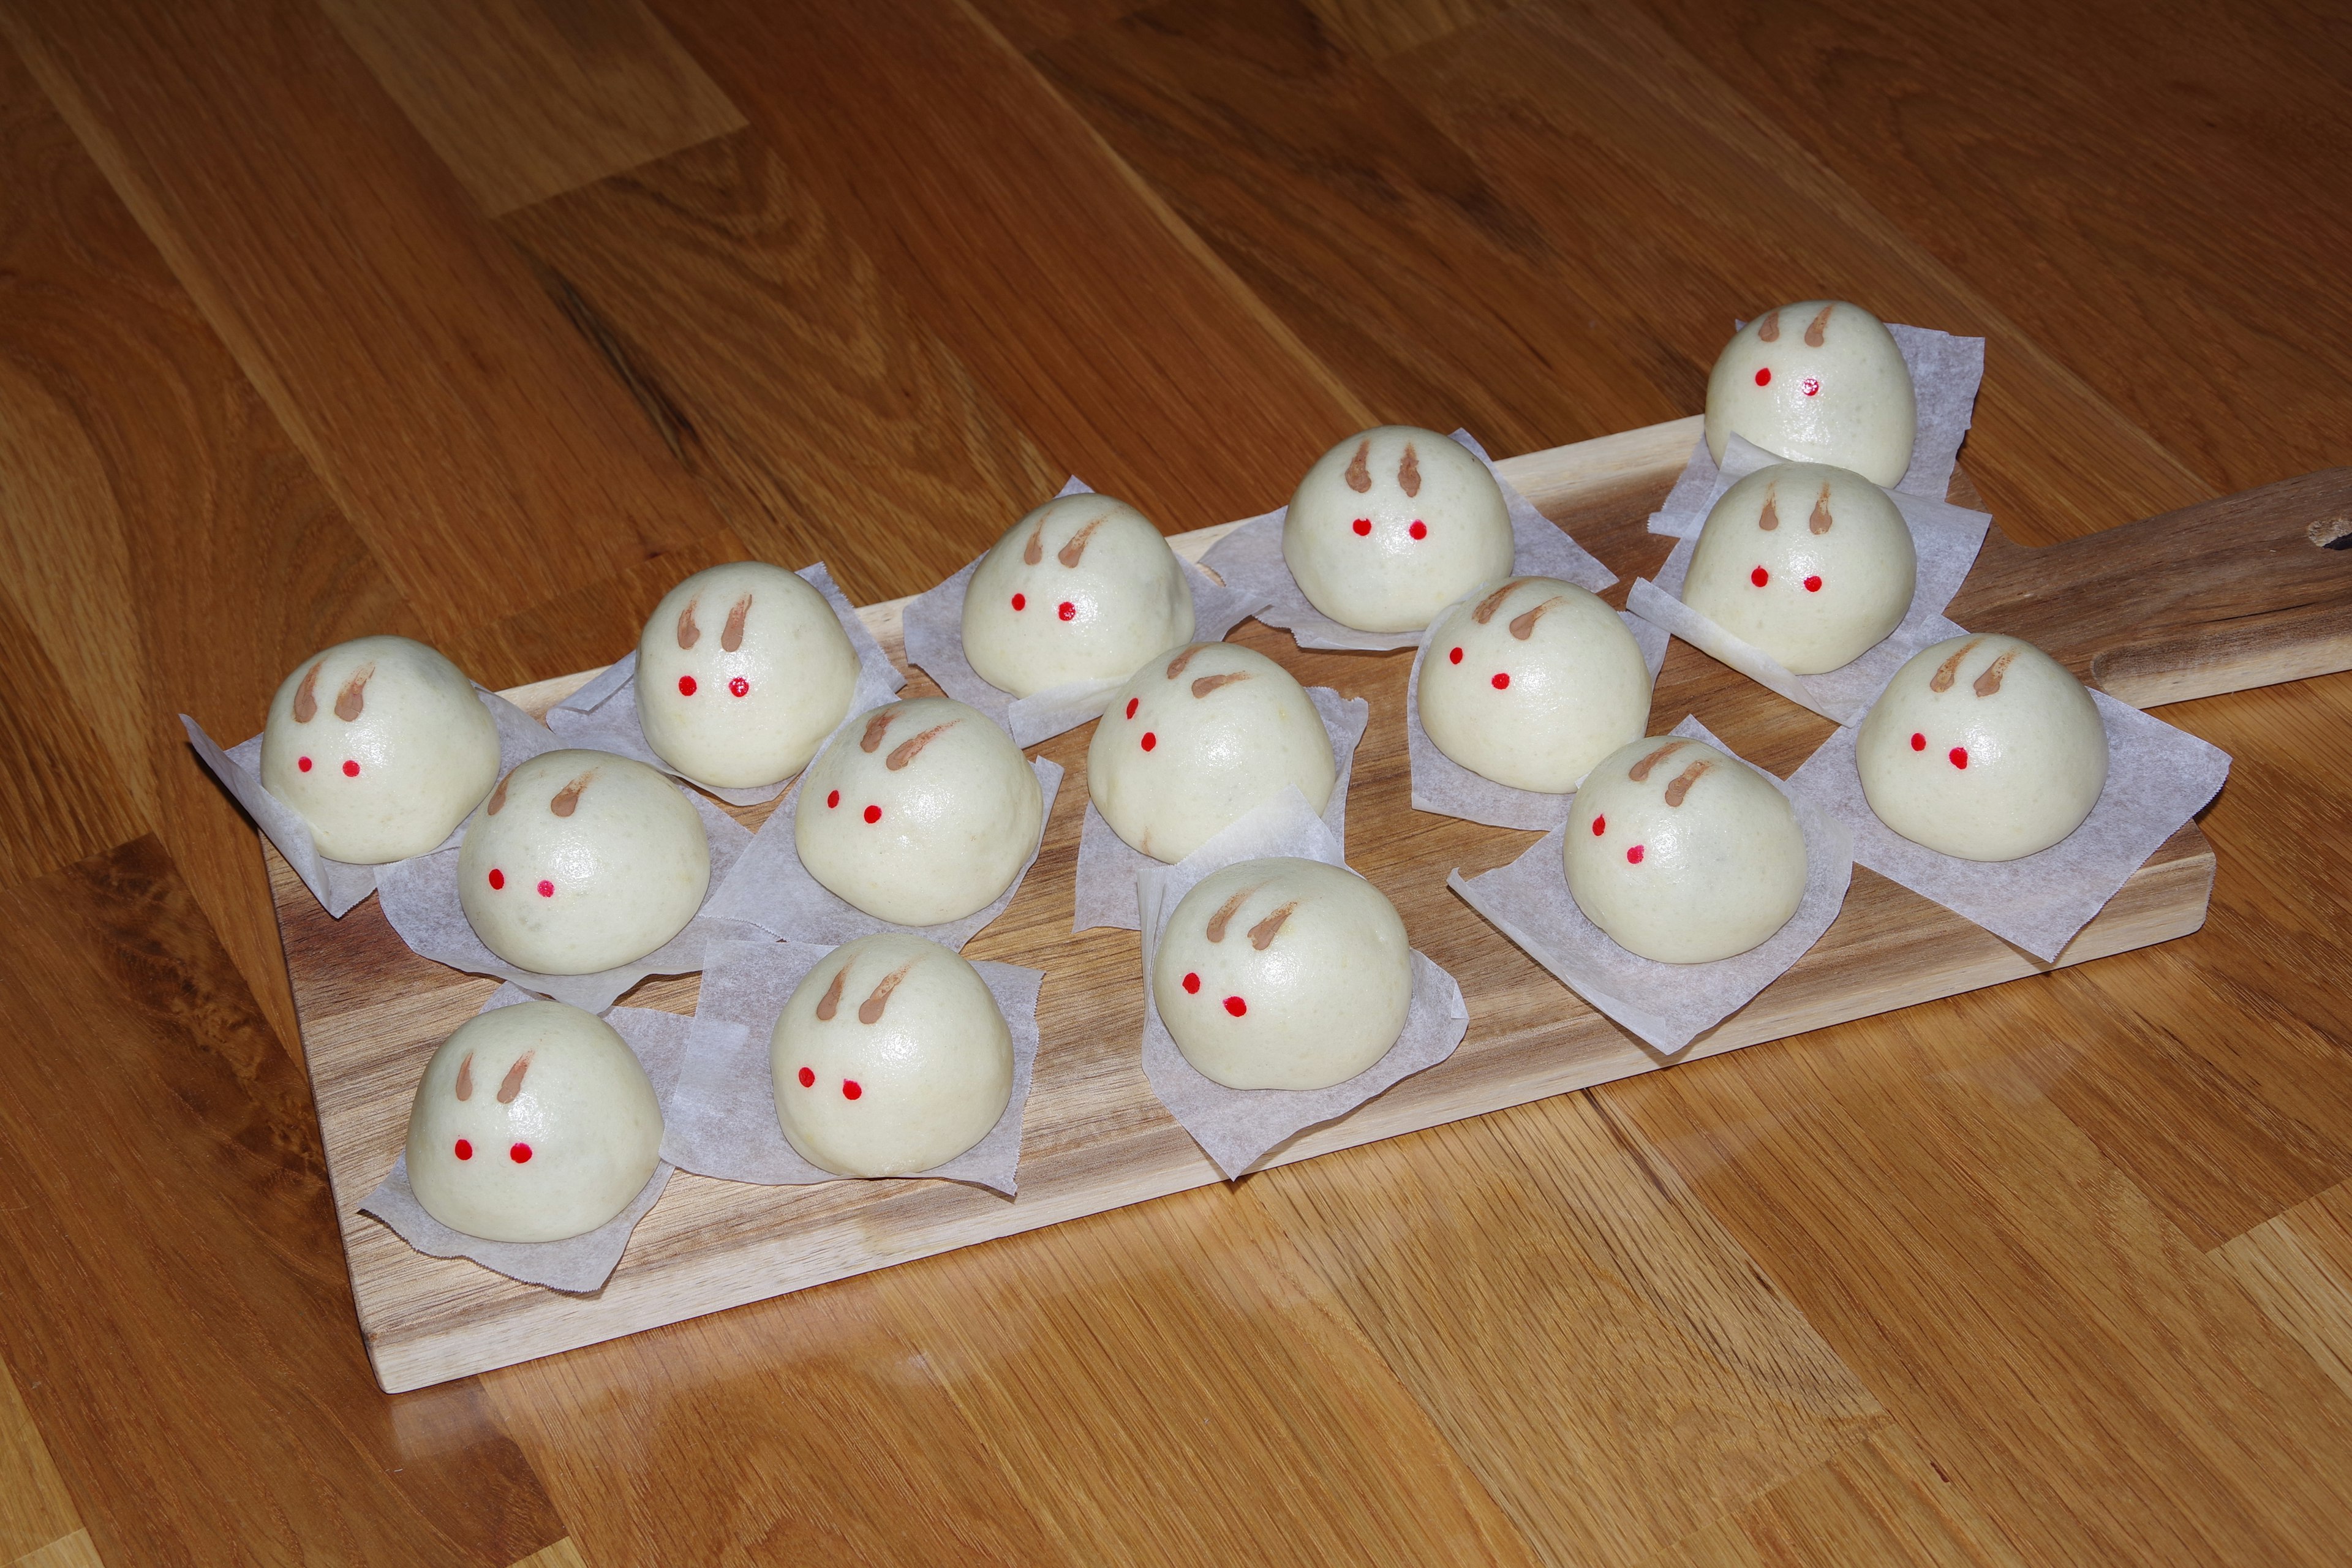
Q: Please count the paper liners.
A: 15